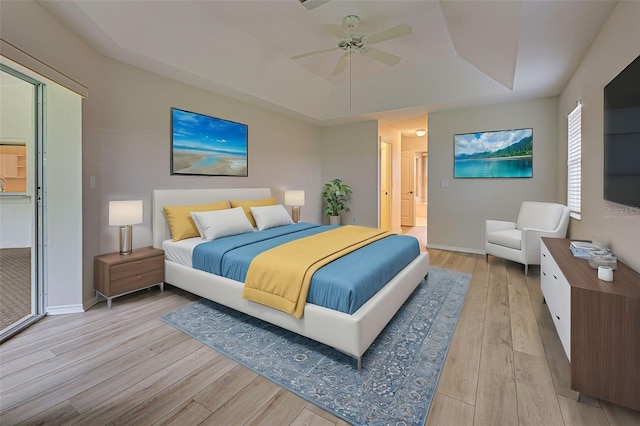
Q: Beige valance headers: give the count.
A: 1